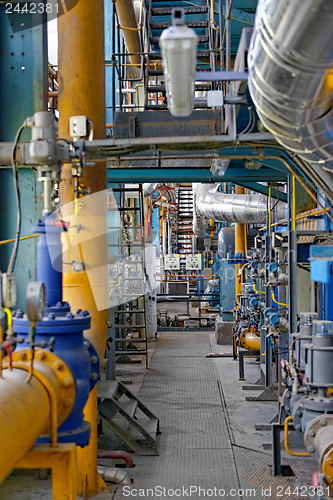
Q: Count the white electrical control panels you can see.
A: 2